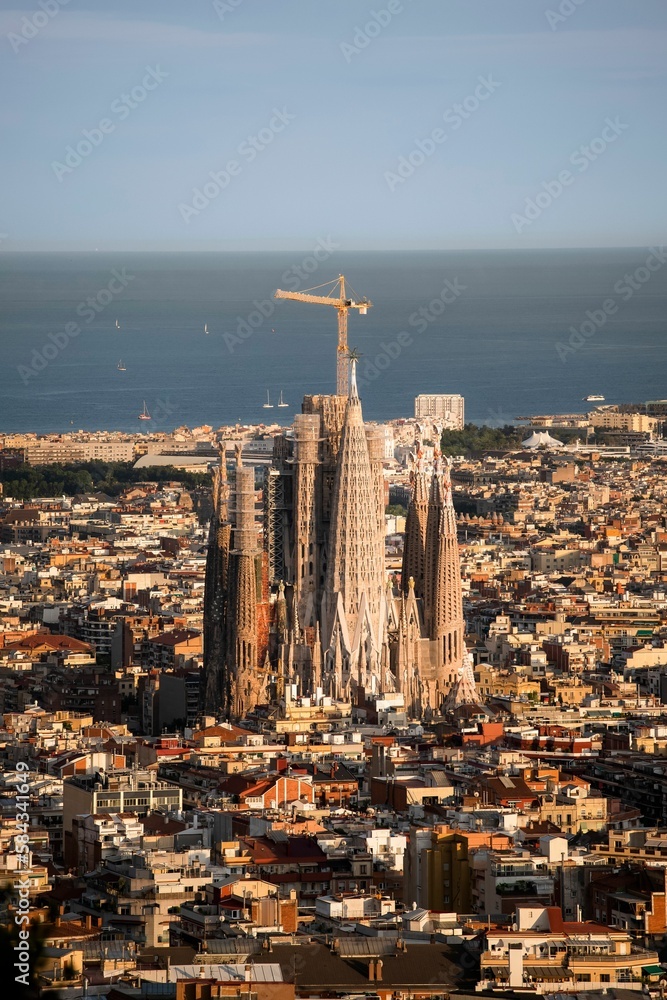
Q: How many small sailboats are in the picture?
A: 6